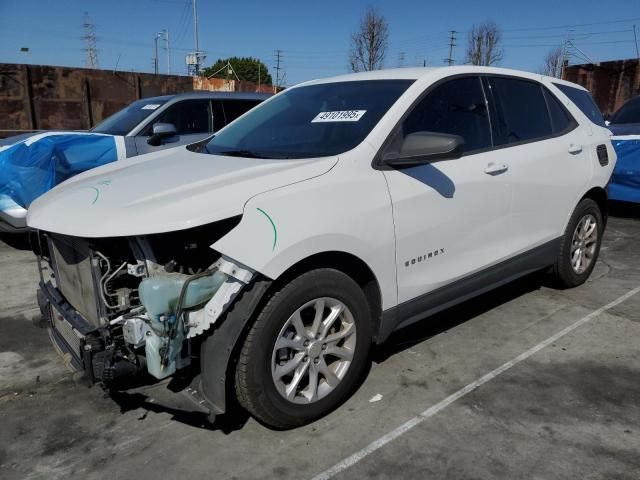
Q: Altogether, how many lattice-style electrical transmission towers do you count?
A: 1